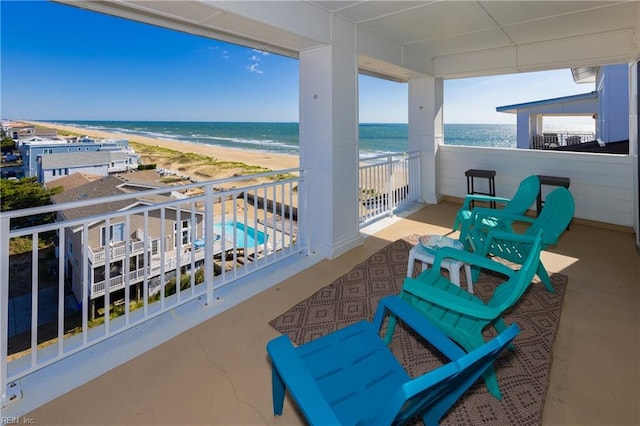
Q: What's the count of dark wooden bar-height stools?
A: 2